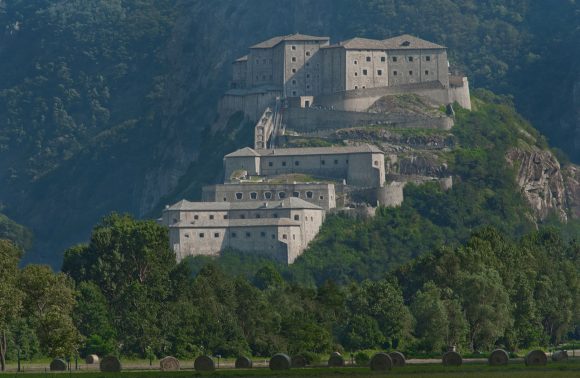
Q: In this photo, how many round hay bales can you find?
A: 15